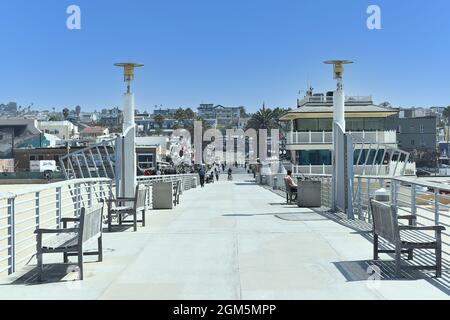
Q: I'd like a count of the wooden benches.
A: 5